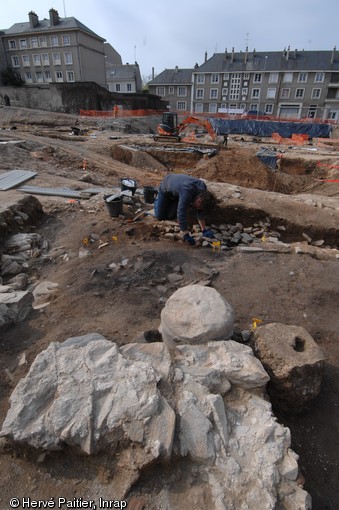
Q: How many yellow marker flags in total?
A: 5